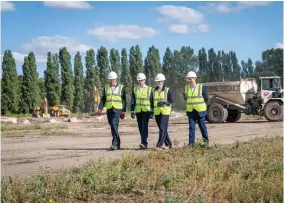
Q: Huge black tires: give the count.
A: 3